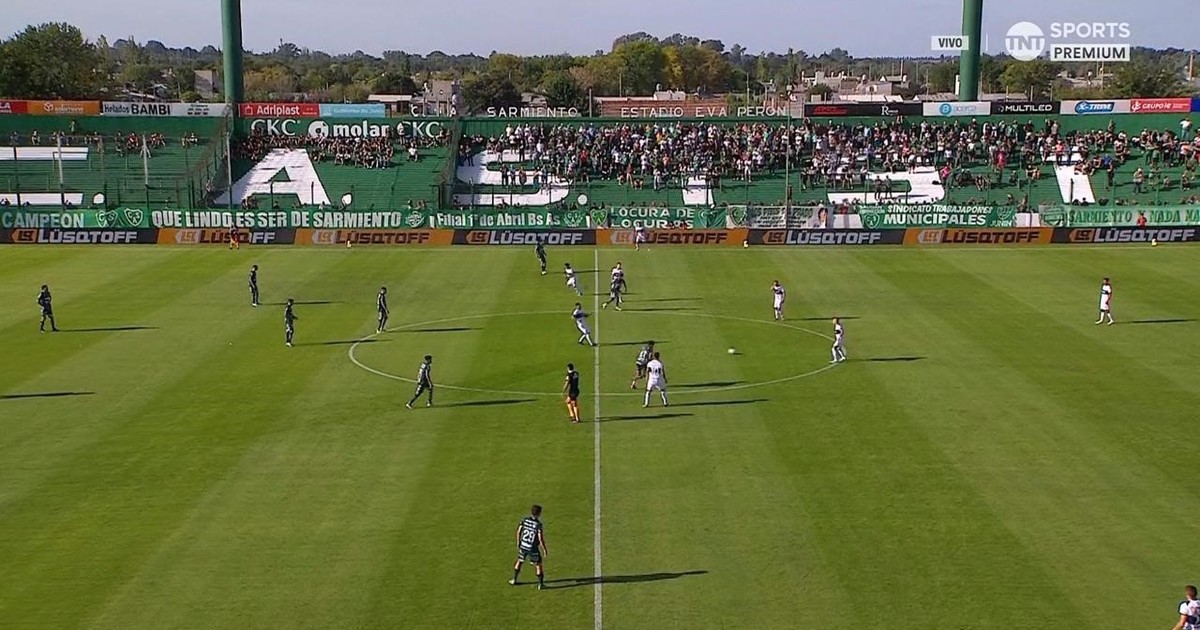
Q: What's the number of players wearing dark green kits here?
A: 9